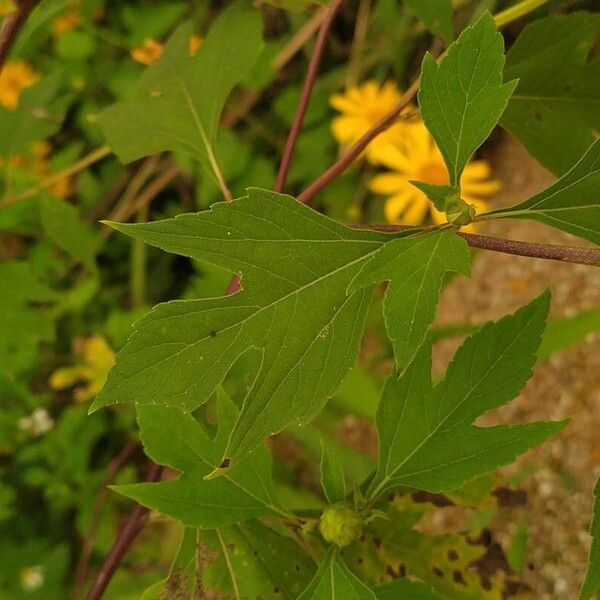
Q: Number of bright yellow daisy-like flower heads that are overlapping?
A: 2